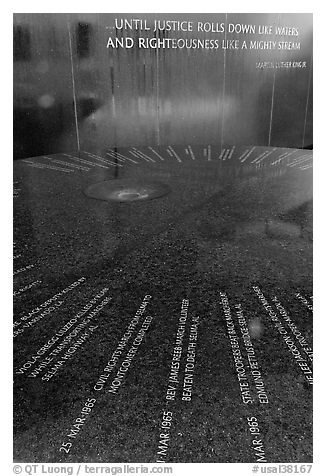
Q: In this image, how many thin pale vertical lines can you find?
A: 5